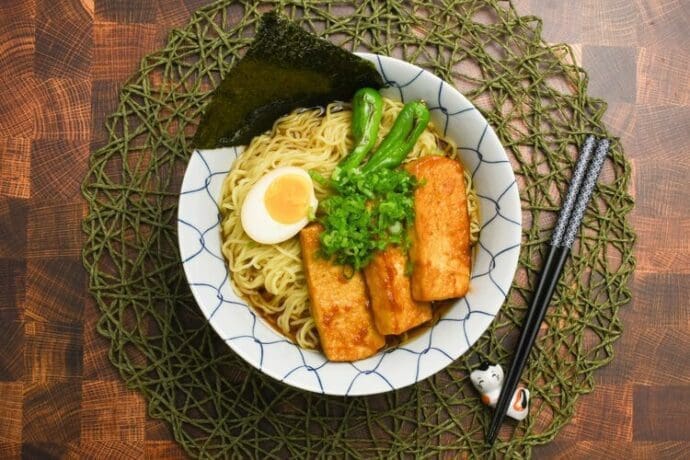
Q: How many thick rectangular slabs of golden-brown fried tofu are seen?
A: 3